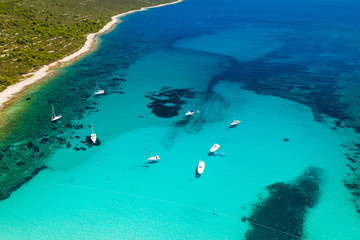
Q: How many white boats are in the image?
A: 8